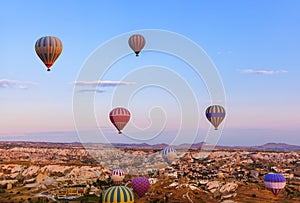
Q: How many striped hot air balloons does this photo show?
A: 8